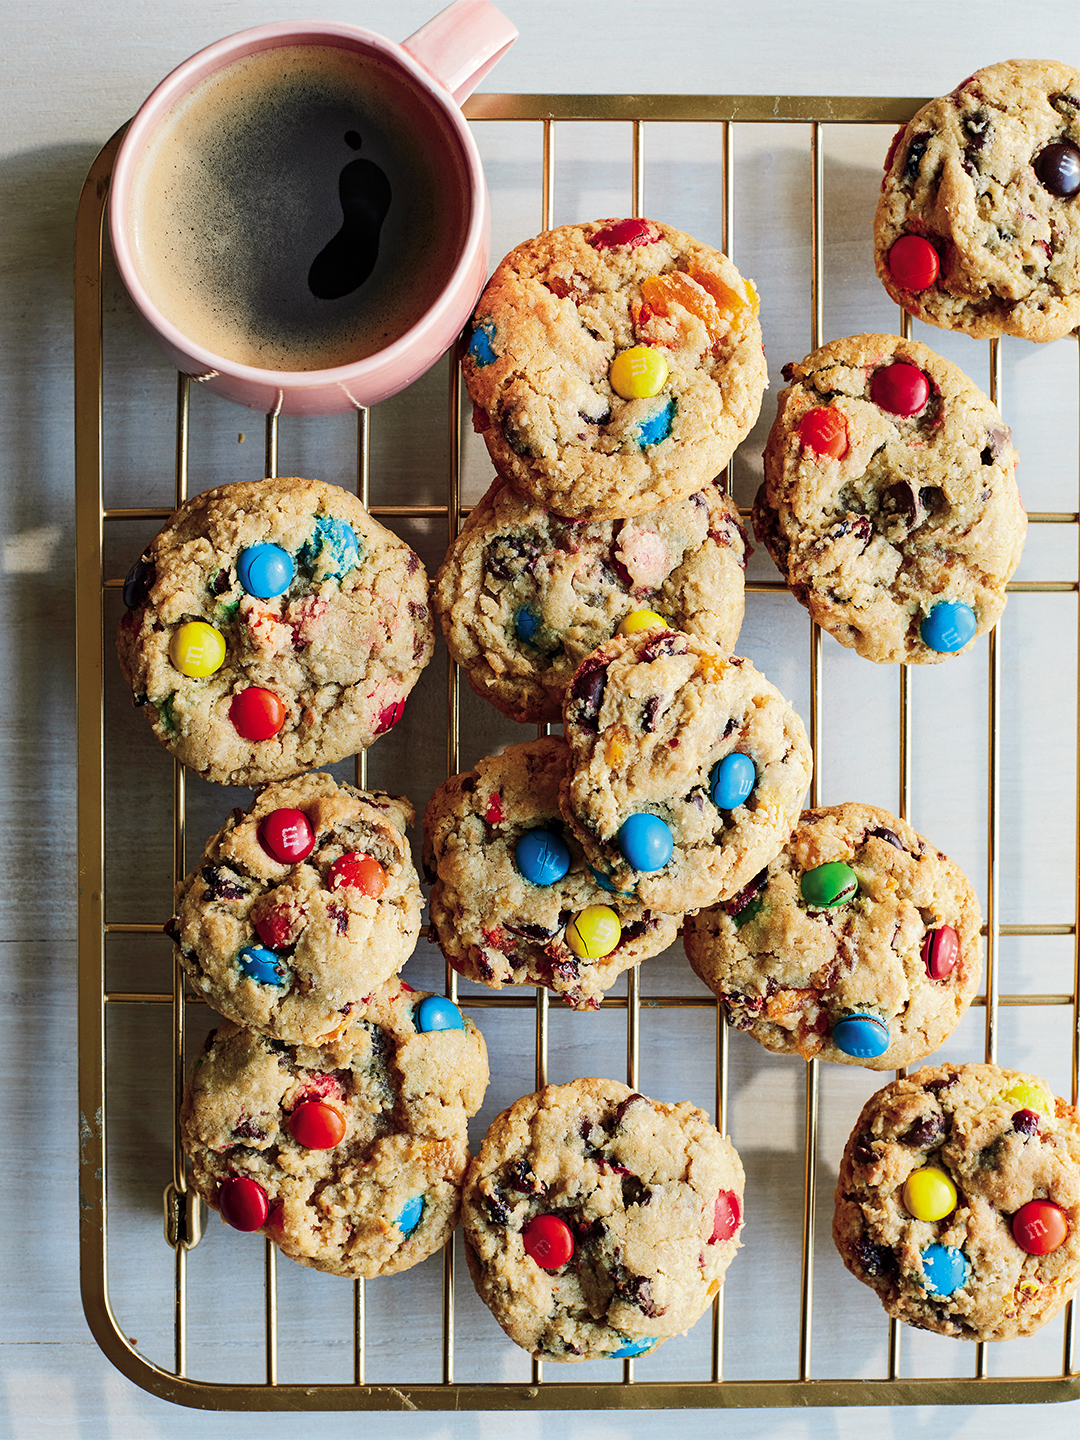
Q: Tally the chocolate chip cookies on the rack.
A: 12